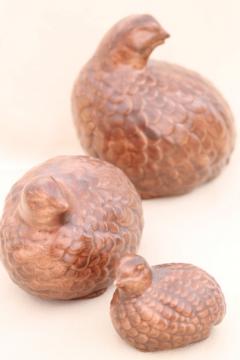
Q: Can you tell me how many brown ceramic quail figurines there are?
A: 3